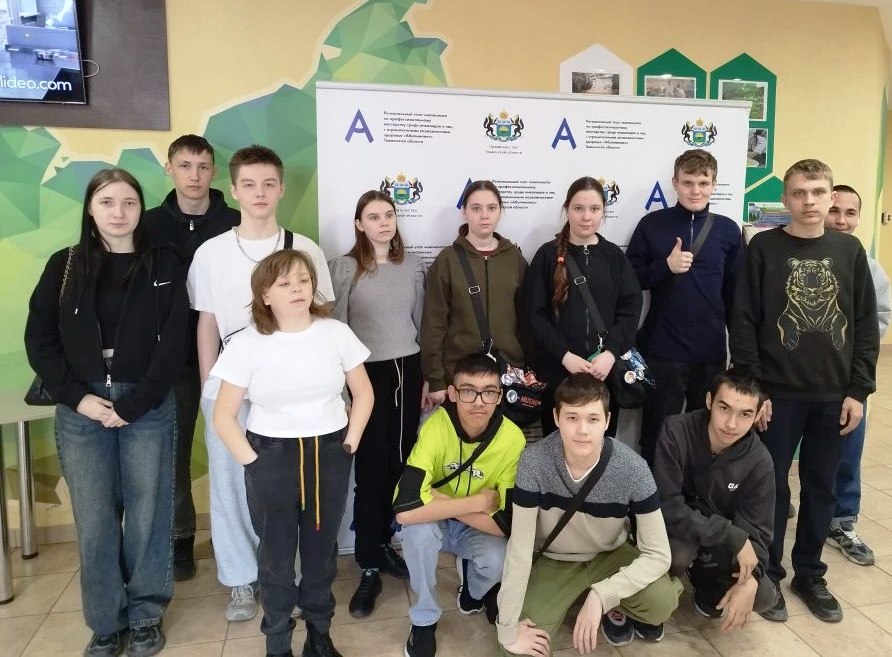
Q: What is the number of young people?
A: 13